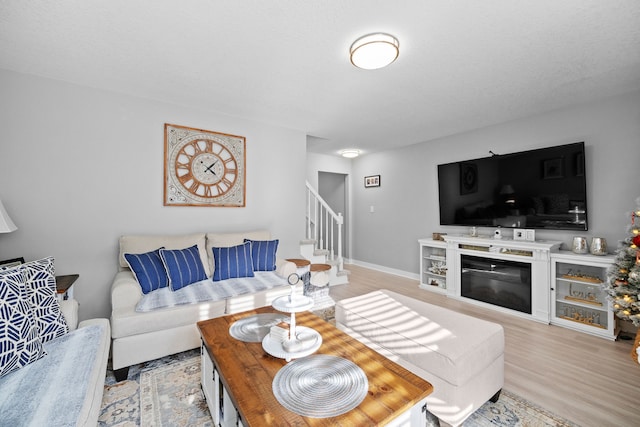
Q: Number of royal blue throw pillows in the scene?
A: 4